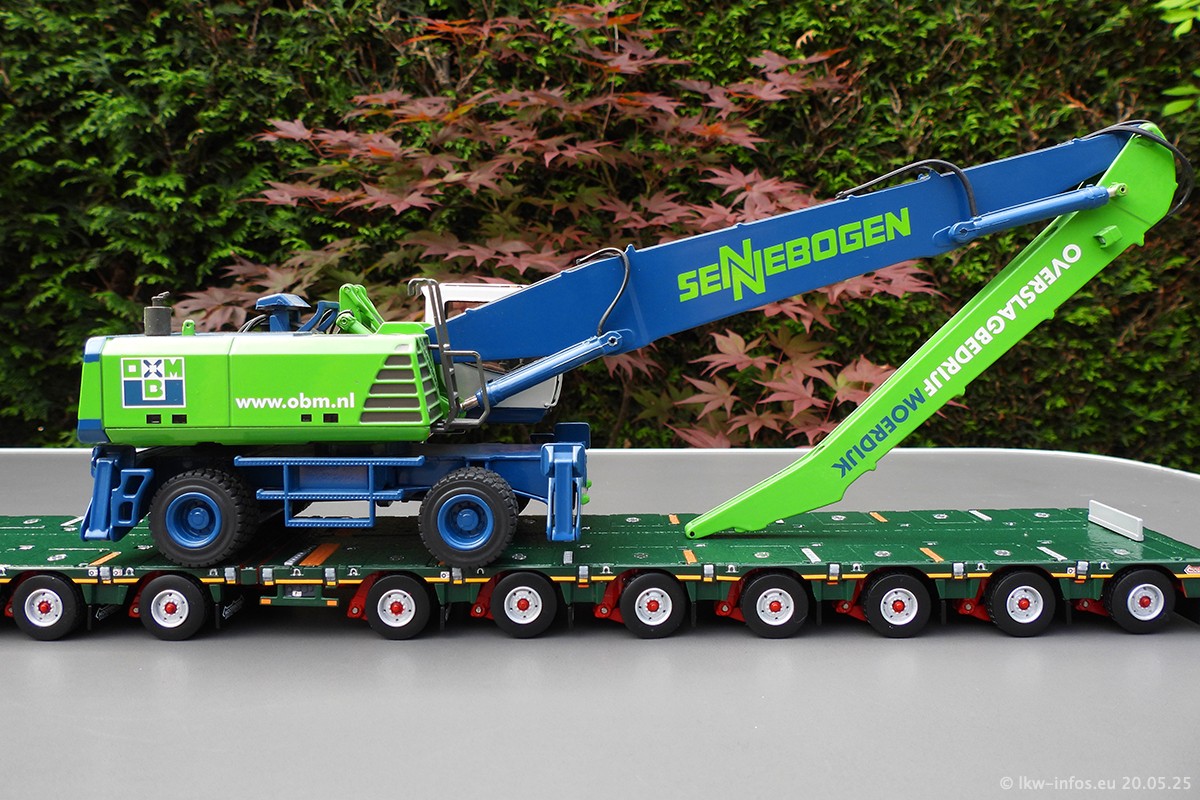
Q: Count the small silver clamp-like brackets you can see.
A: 10